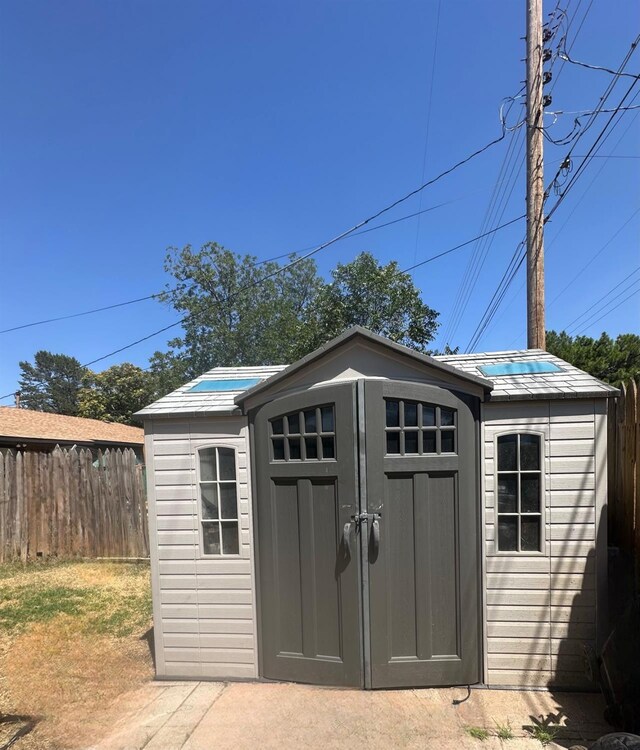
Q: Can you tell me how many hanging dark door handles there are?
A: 2